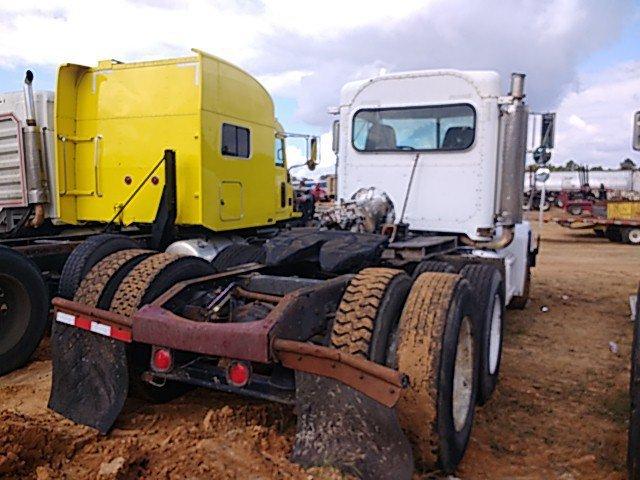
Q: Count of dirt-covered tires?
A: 4